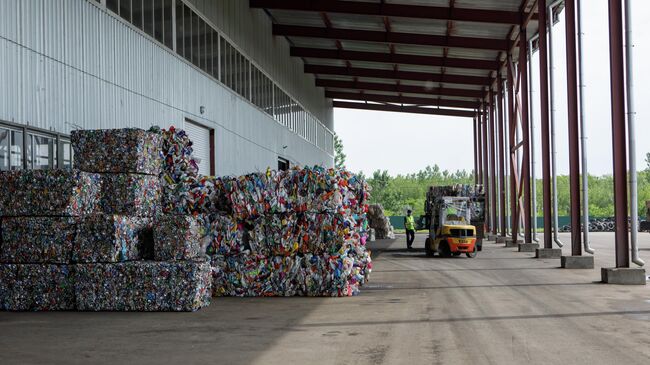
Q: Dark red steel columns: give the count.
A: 10